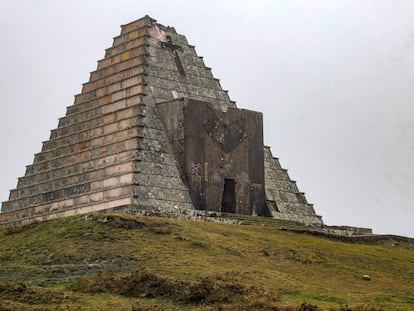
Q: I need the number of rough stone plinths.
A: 1